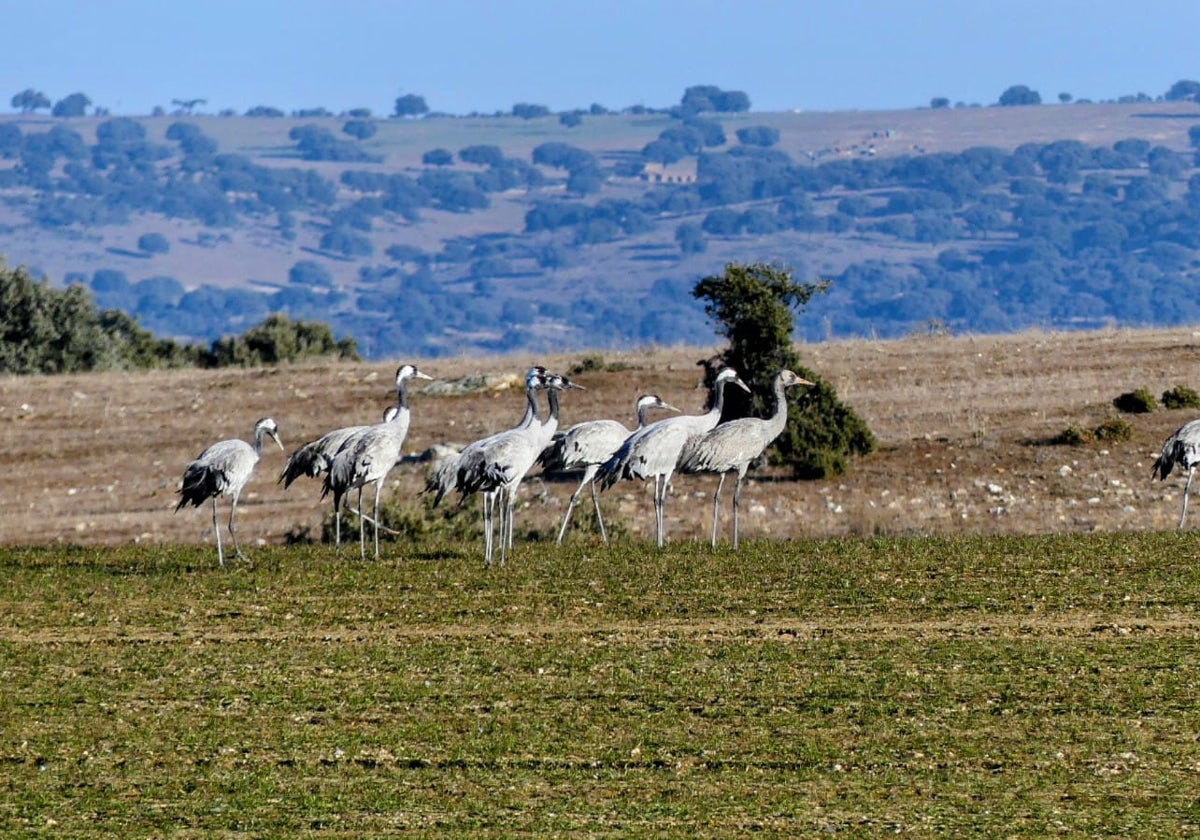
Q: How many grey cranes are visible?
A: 10